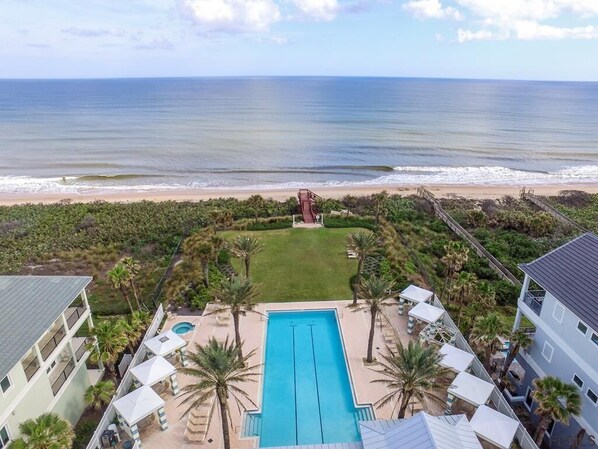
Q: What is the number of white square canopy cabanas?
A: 8